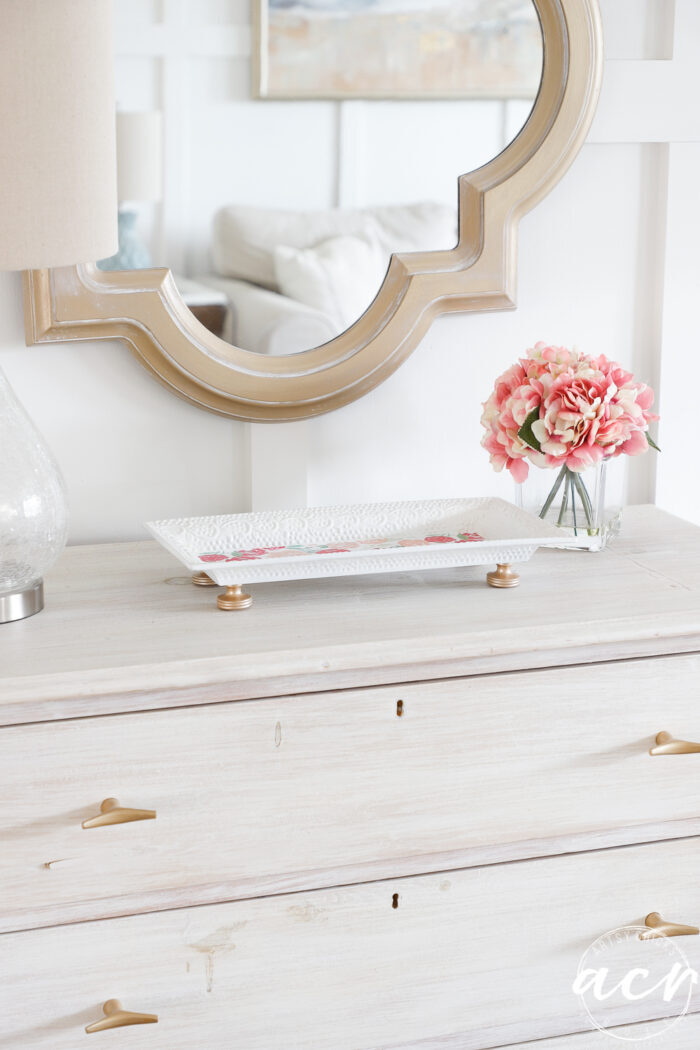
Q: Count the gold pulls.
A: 4